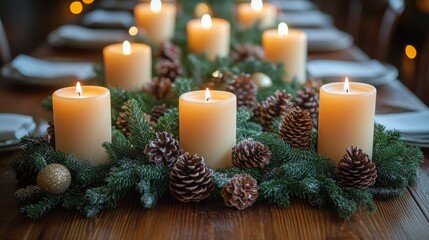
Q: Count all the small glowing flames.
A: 8